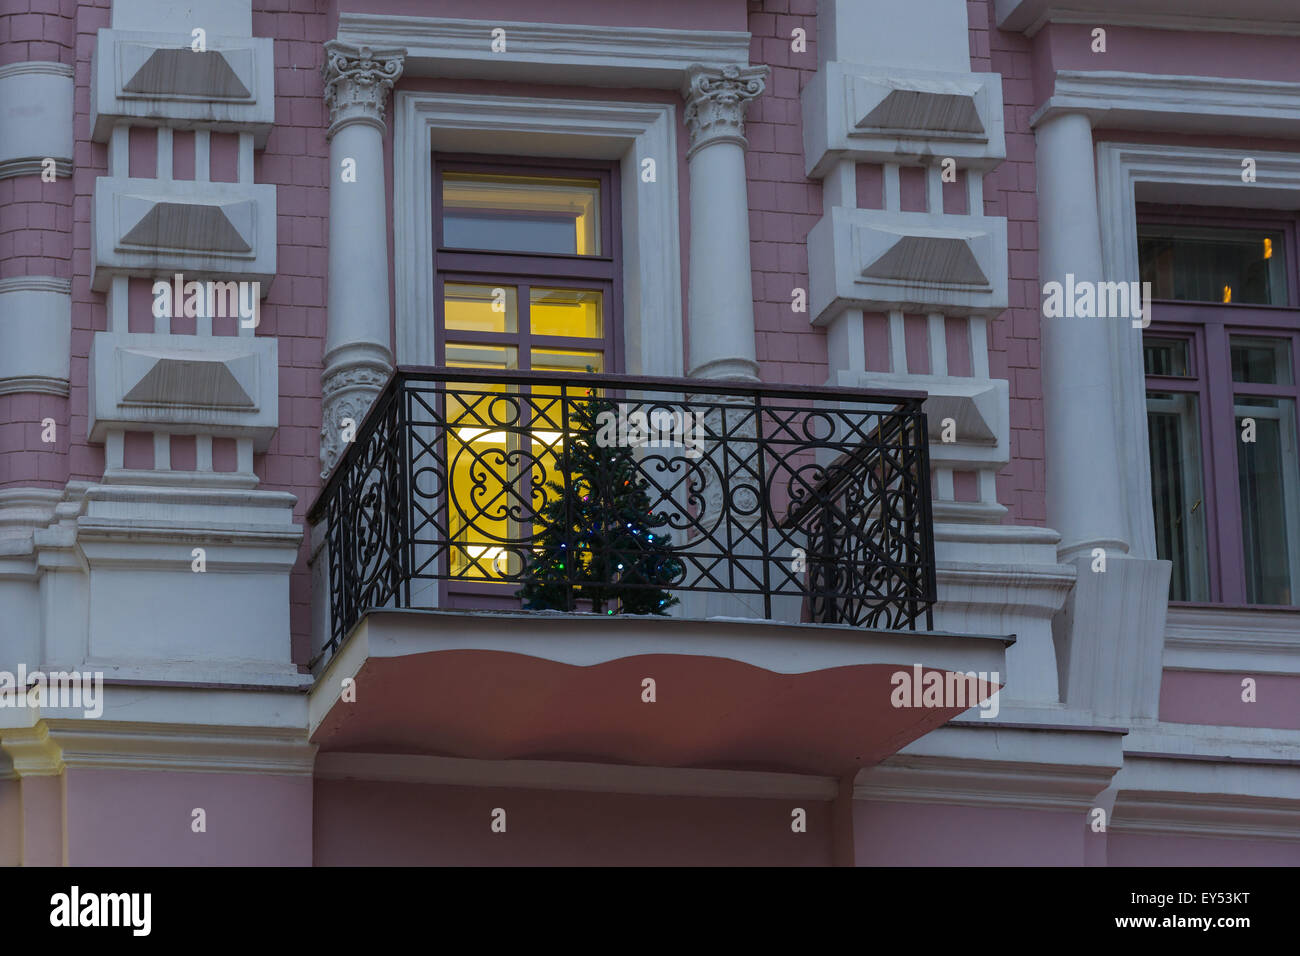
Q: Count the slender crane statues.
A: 0